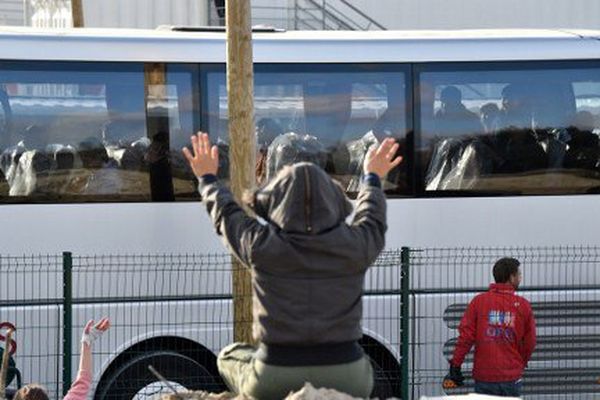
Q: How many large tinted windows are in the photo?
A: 3